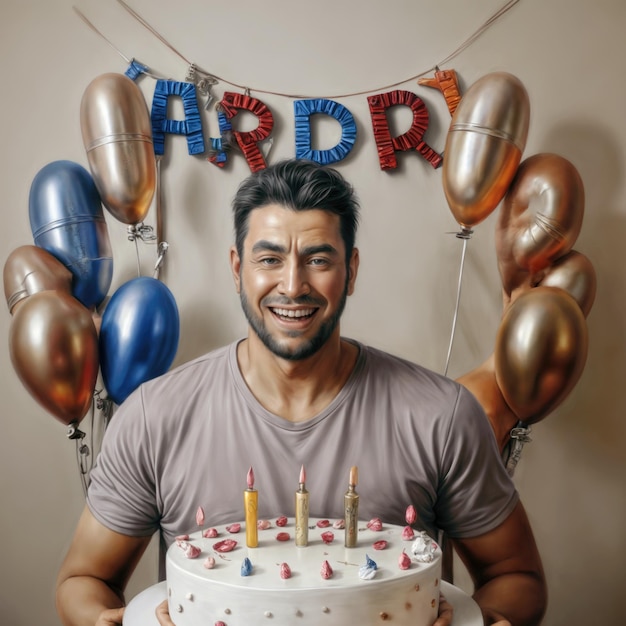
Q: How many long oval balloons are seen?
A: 3